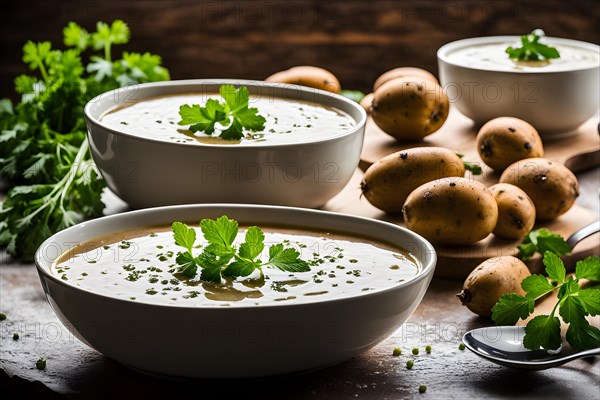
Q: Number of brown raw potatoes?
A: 10